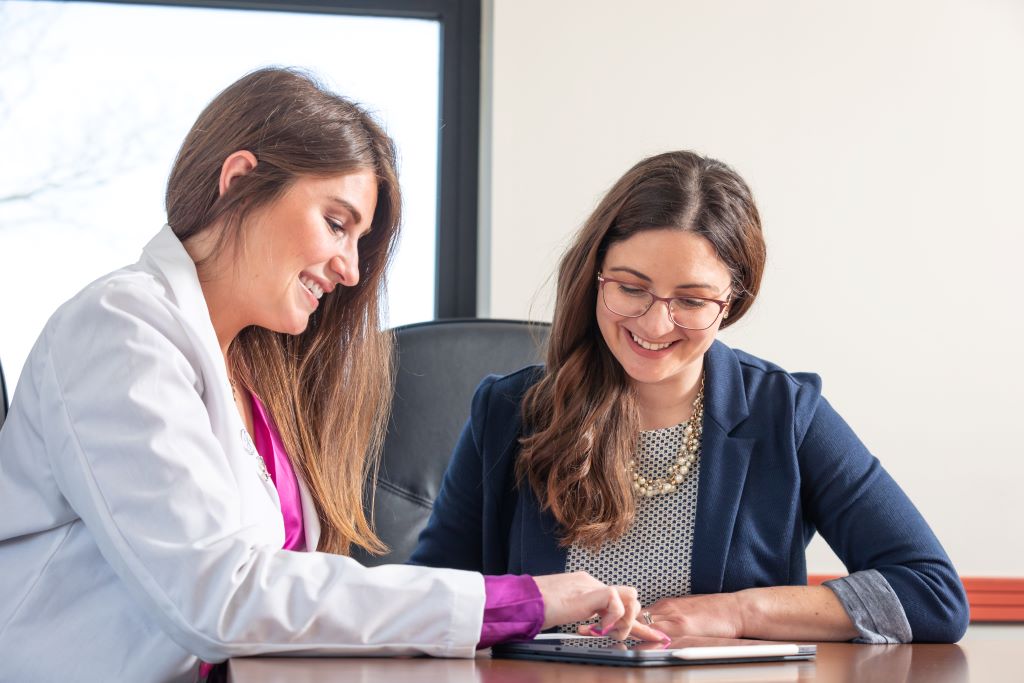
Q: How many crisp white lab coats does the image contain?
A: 1